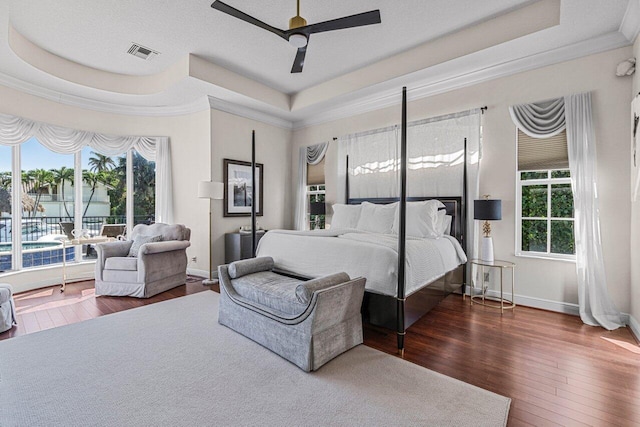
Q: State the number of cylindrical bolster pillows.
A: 2